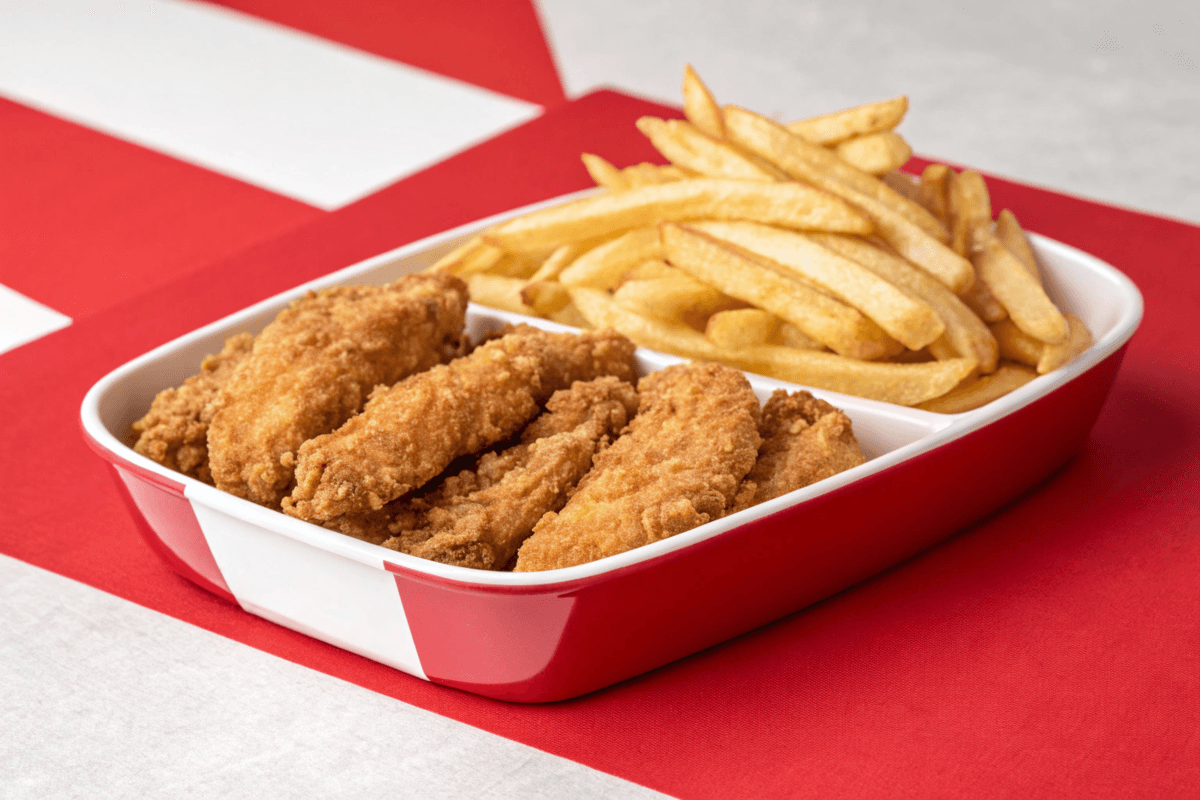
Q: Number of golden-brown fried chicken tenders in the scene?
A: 6